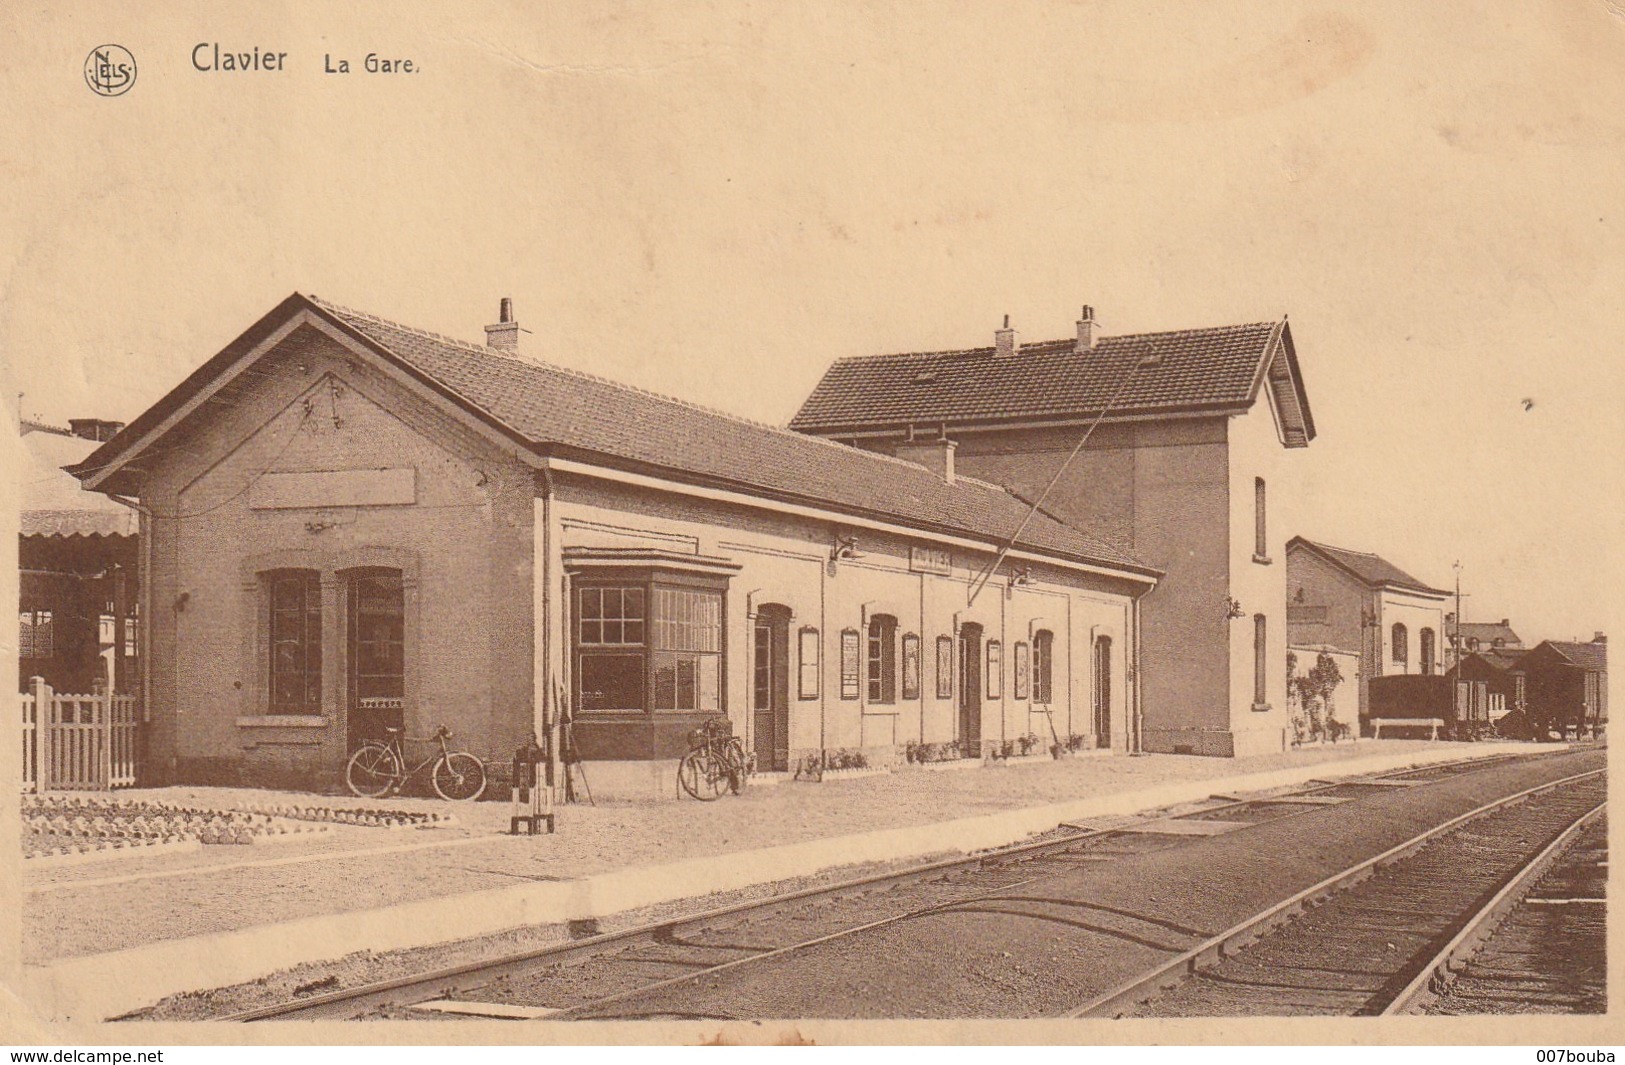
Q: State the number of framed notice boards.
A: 6